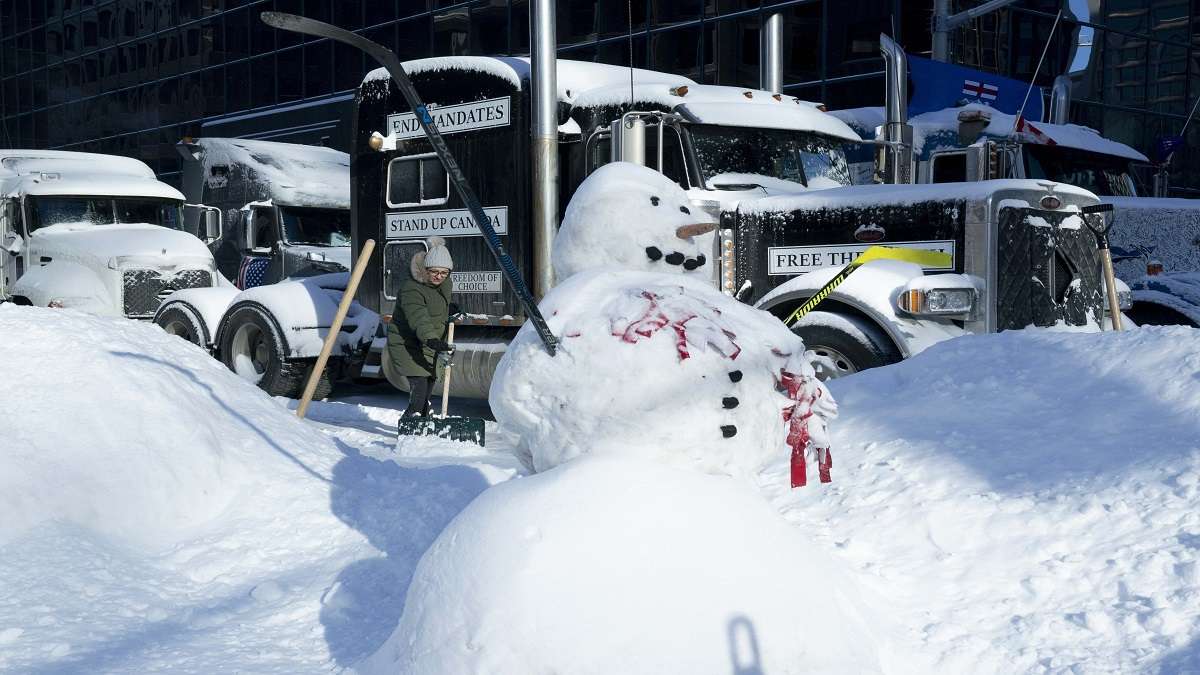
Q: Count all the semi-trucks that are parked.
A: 4